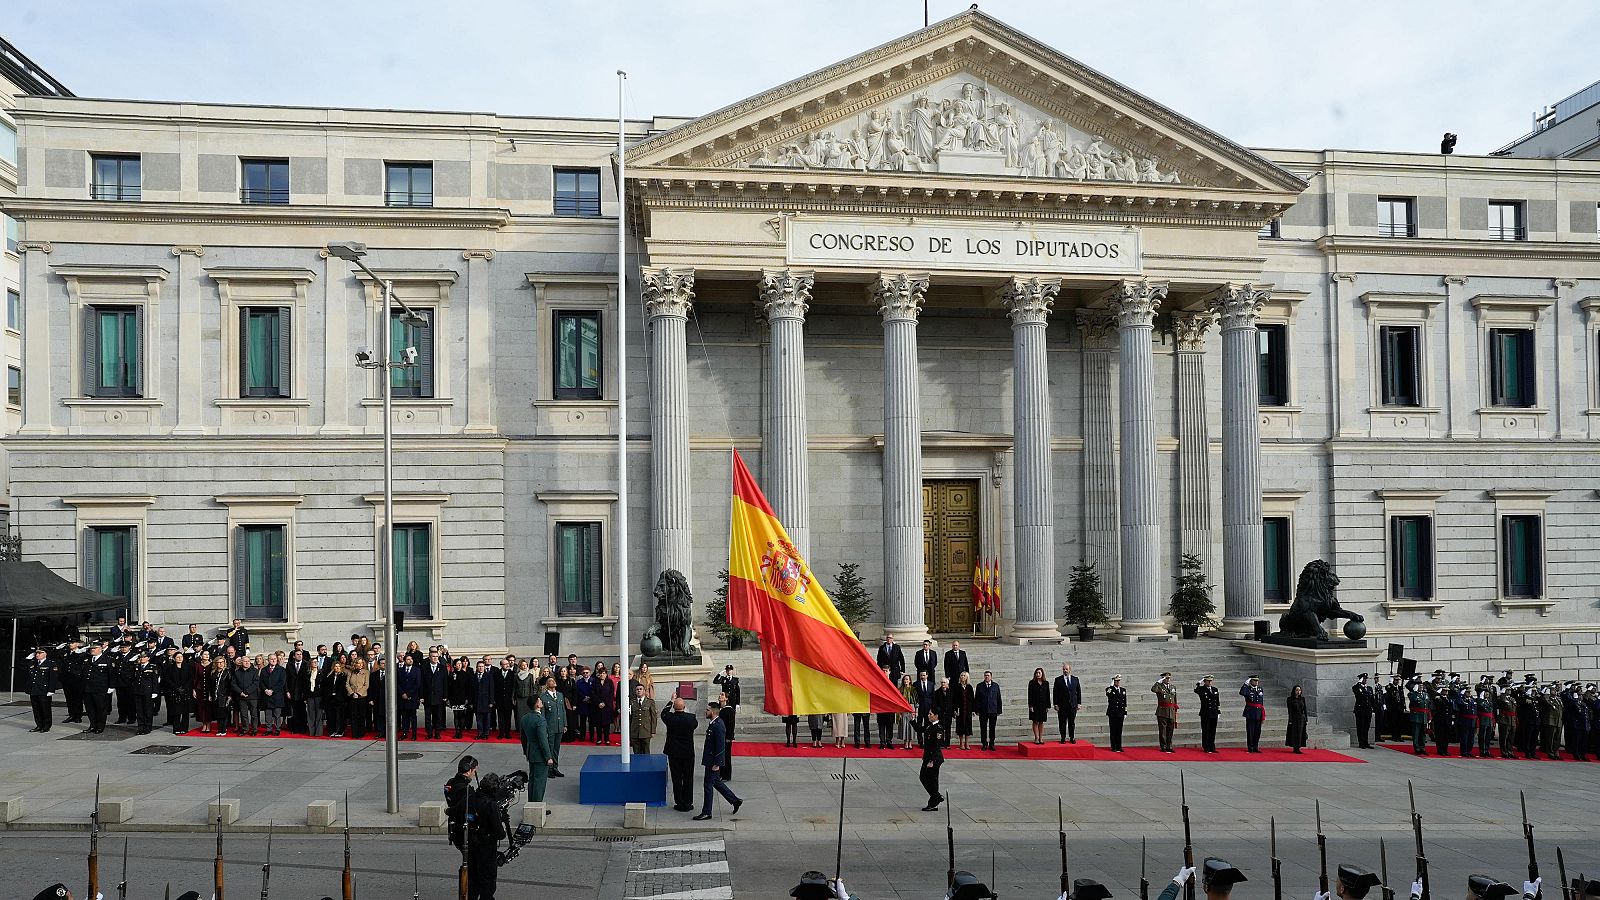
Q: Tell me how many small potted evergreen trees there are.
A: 4